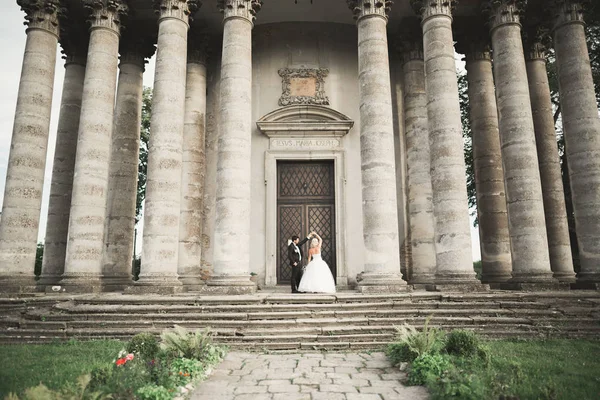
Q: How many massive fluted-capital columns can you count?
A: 14